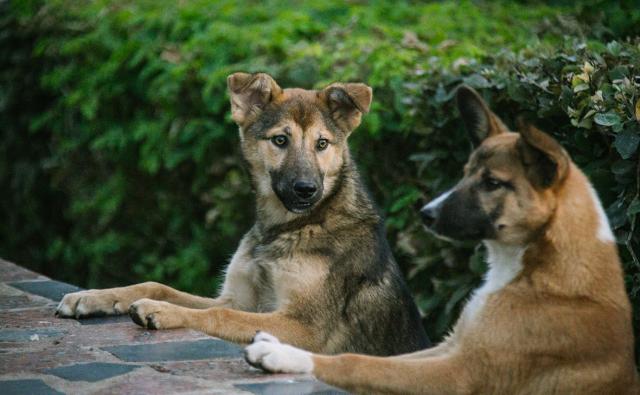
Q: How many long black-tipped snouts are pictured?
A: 2